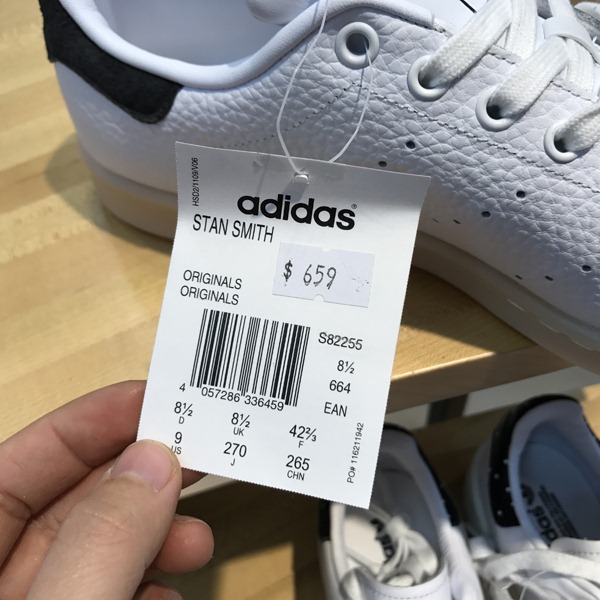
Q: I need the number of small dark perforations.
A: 9